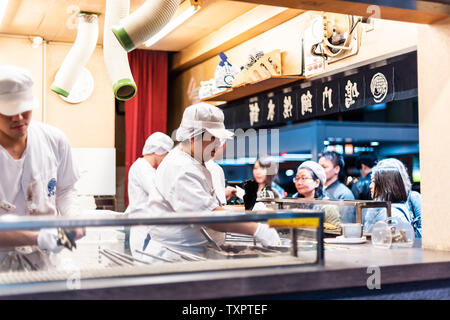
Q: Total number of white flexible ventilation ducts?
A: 3